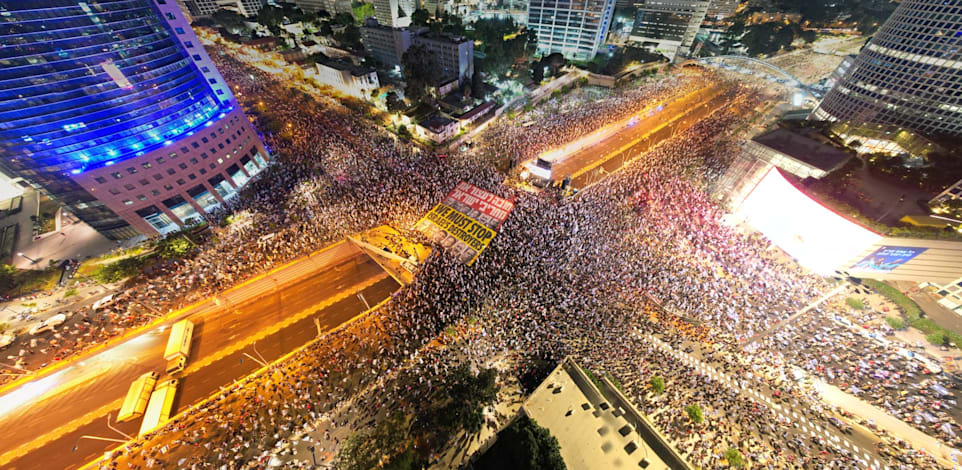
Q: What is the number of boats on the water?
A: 0